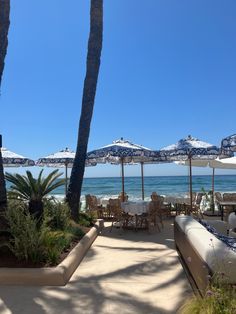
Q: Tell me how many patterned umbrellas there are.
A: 5